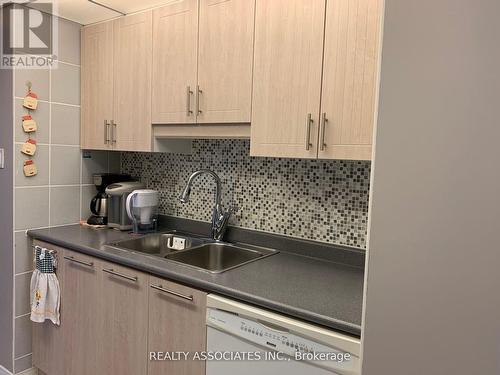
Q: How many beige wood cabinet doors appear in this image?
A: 10